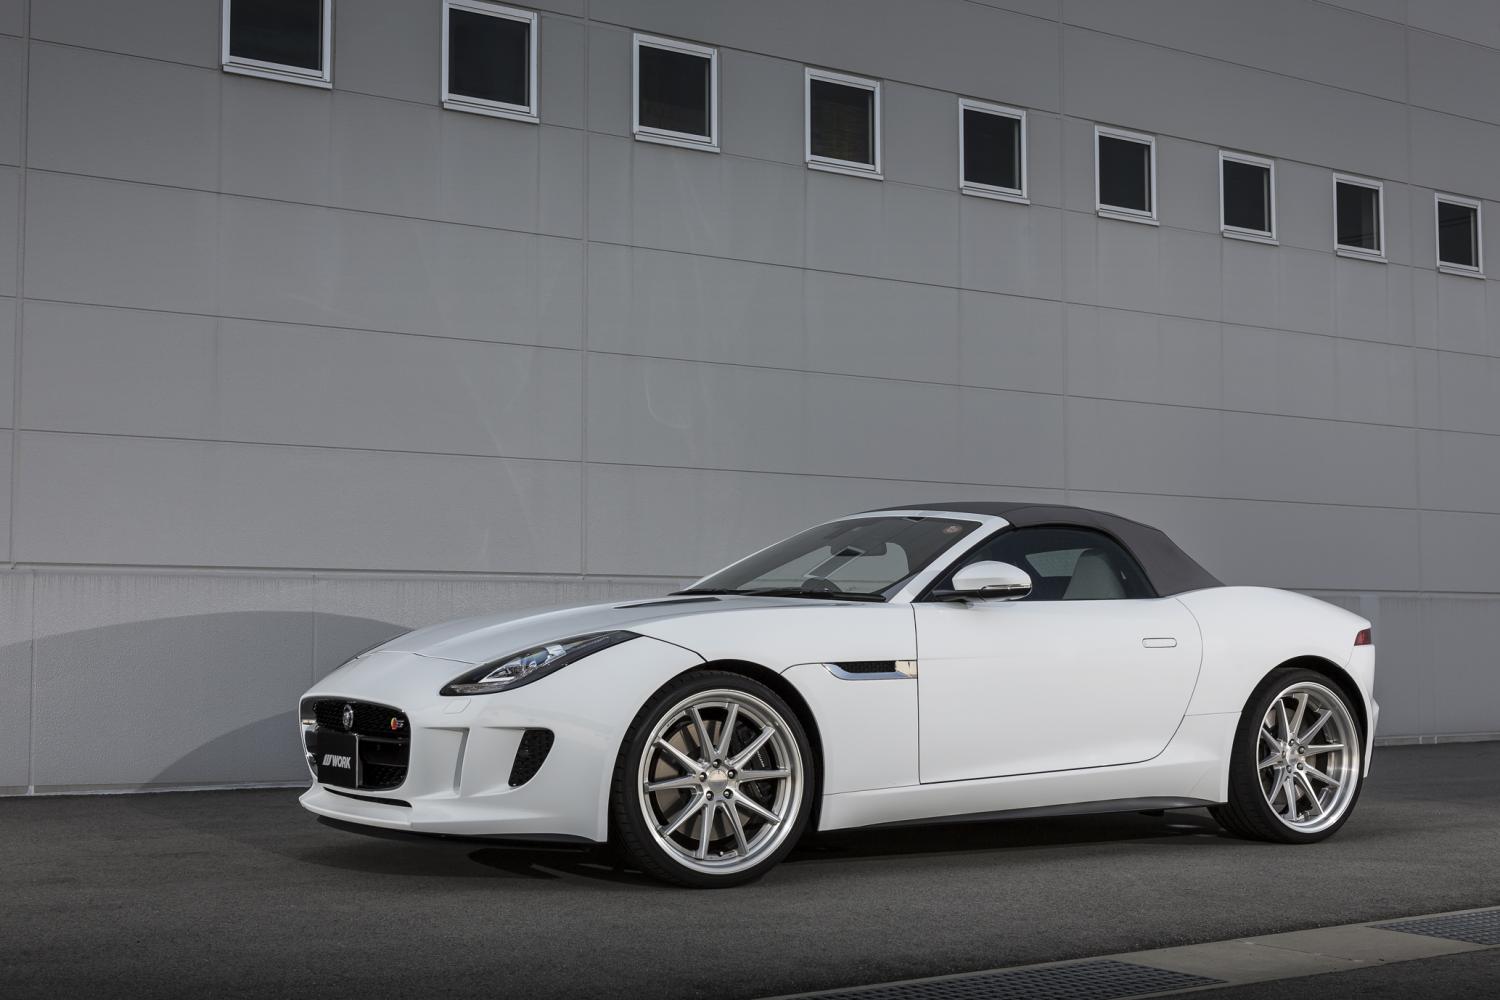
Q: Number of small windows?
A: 9